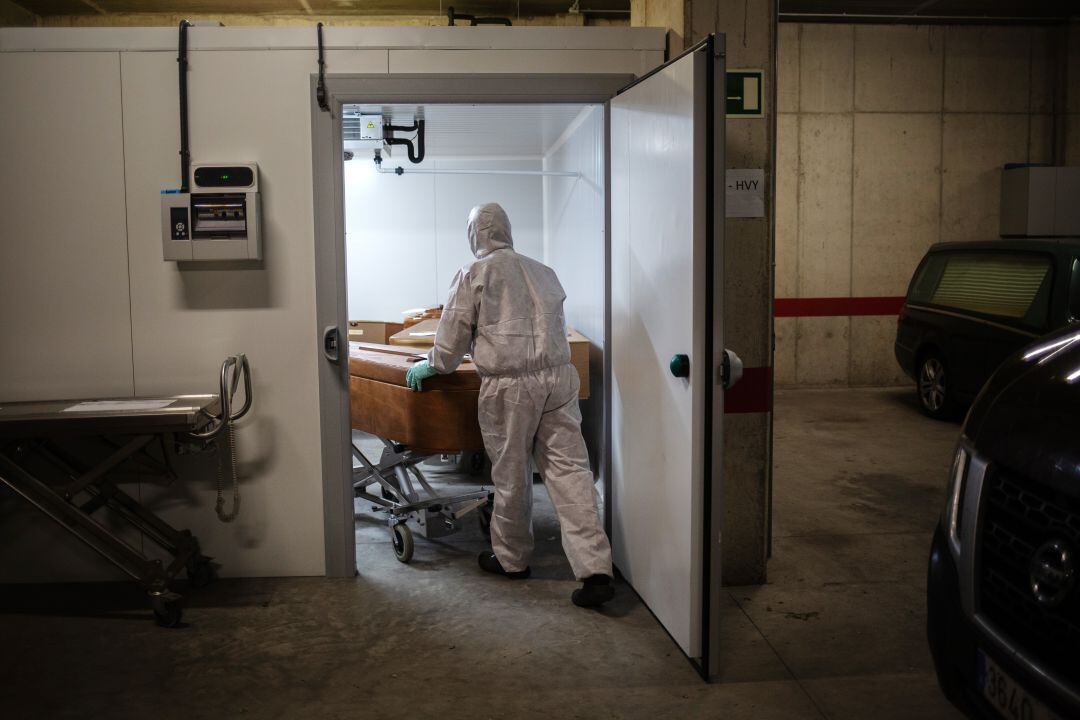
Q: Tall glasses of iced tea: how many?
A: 0